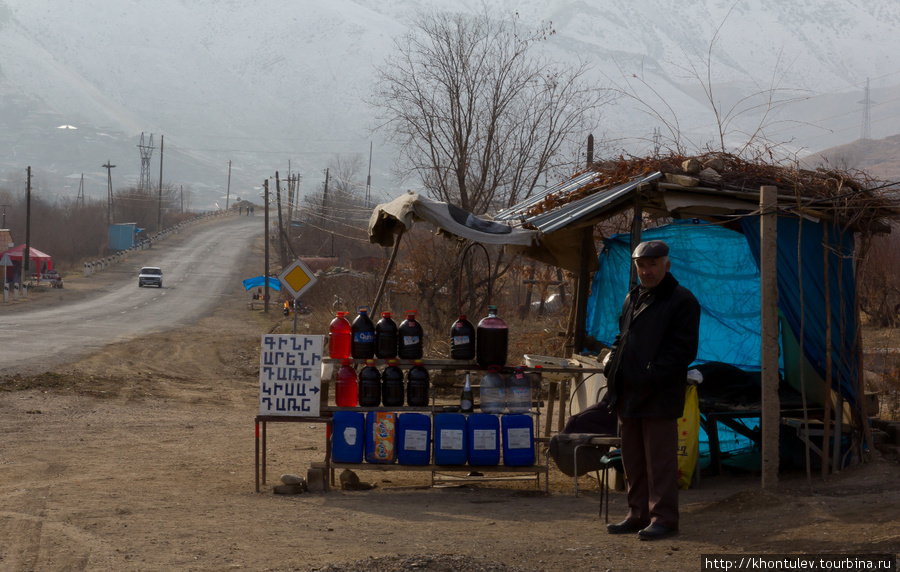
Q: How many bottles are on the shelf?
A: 13